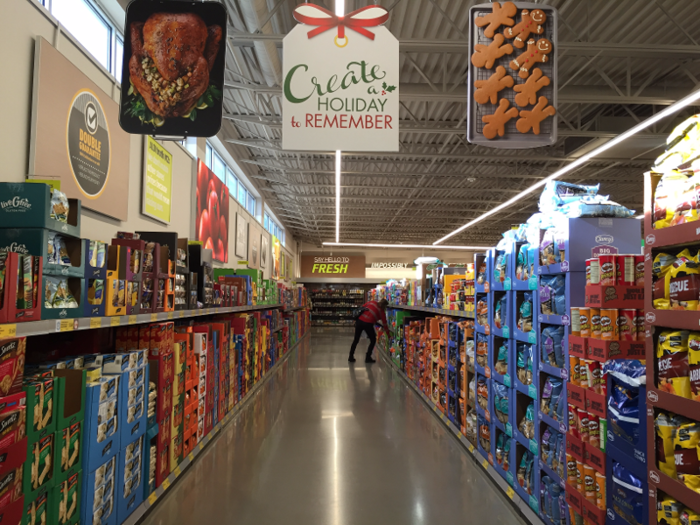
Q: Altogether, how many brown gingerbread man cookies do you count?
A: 8